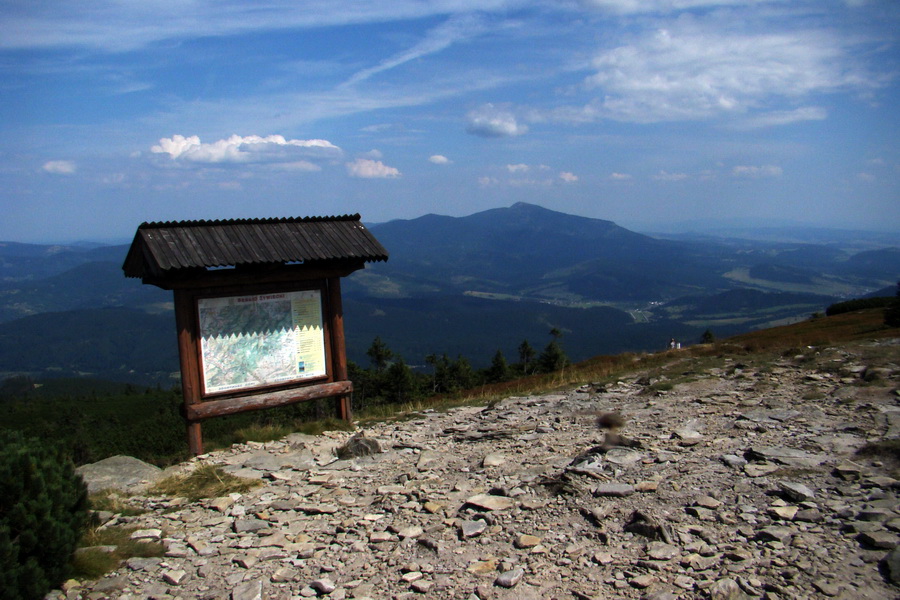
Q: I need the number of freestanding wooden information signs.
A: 1